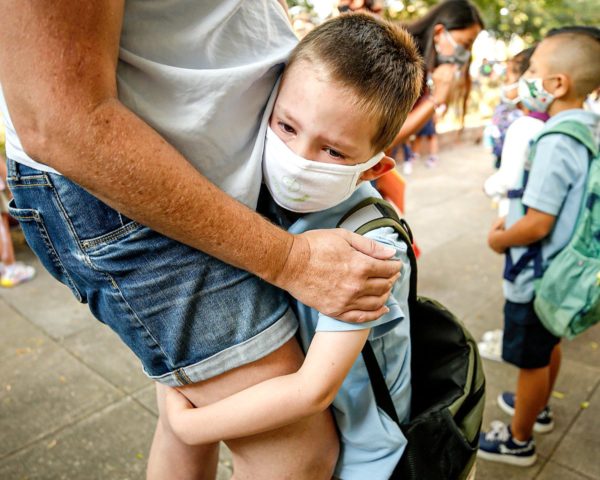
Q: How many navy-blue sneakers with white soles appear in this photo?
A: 2